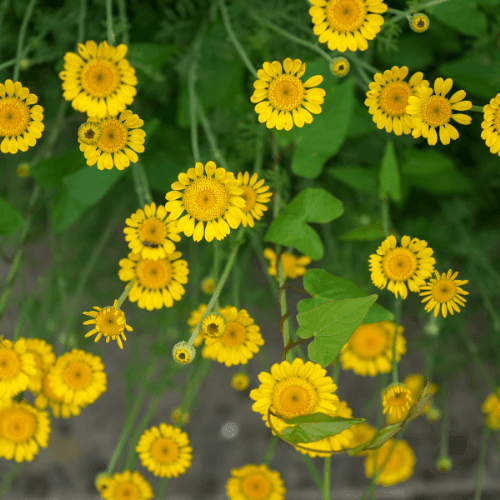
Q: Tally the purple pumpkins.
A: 0